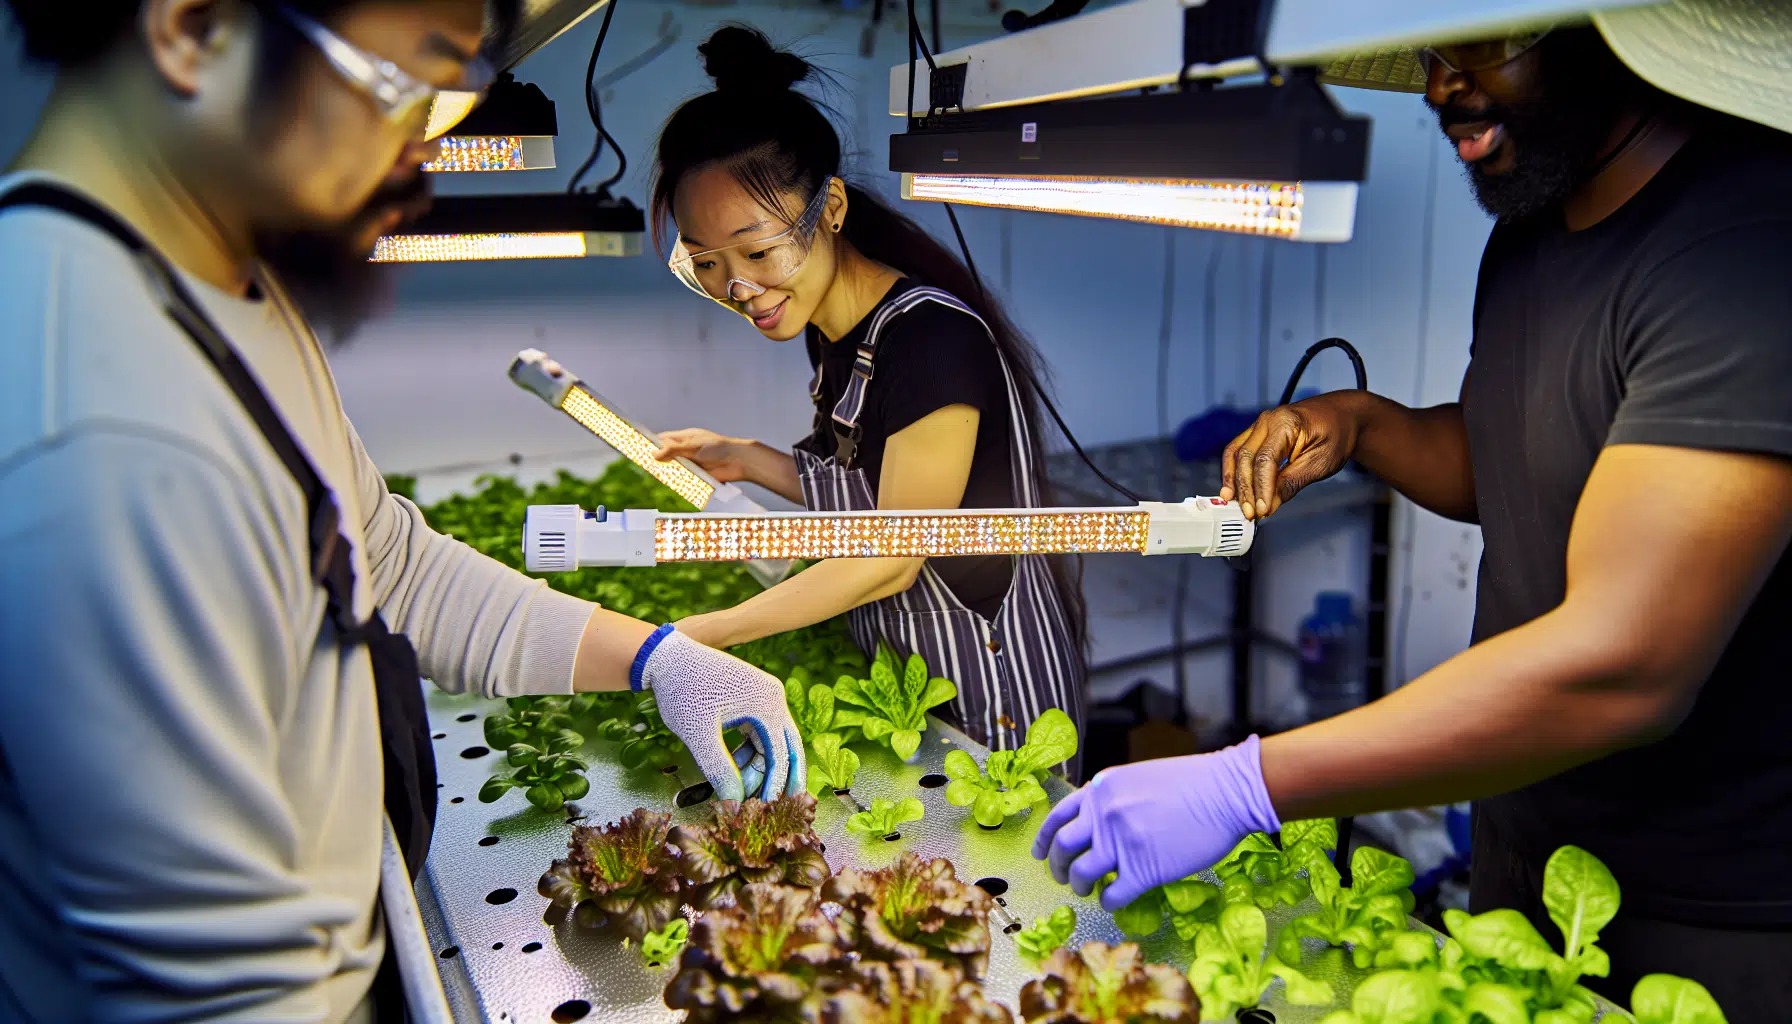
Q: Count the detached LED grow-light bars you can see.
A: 2